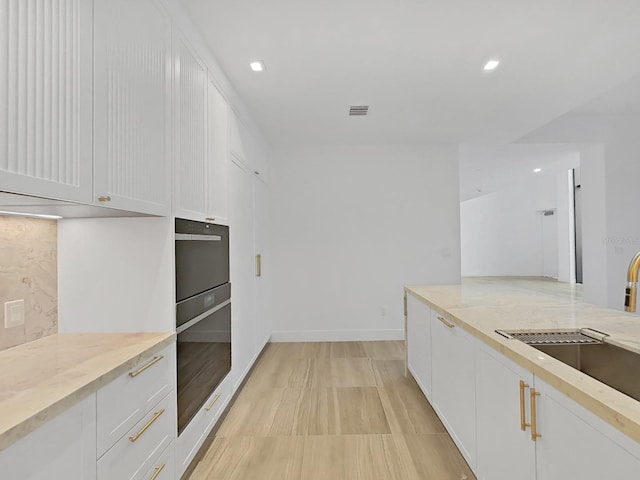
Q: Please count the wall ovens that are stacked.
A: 2